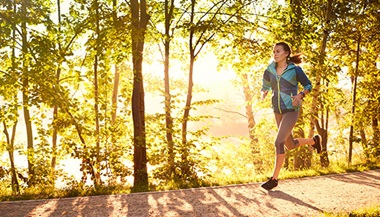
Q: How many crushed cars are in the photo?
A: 0